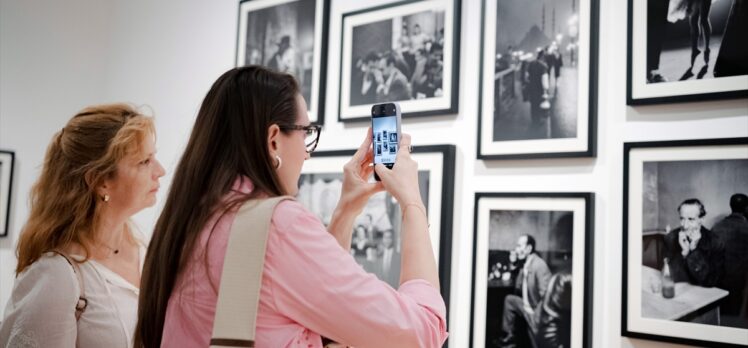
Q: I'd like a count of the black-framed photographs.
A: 8